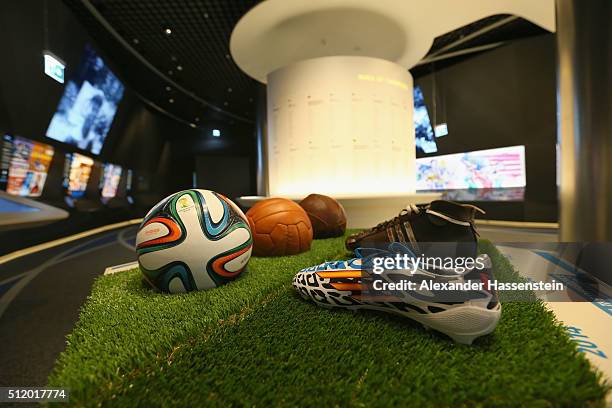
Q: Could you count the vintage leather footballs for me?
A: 2